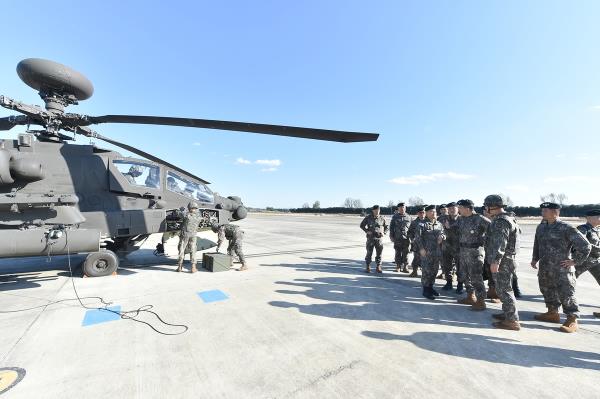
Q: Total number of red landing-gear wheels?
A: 0